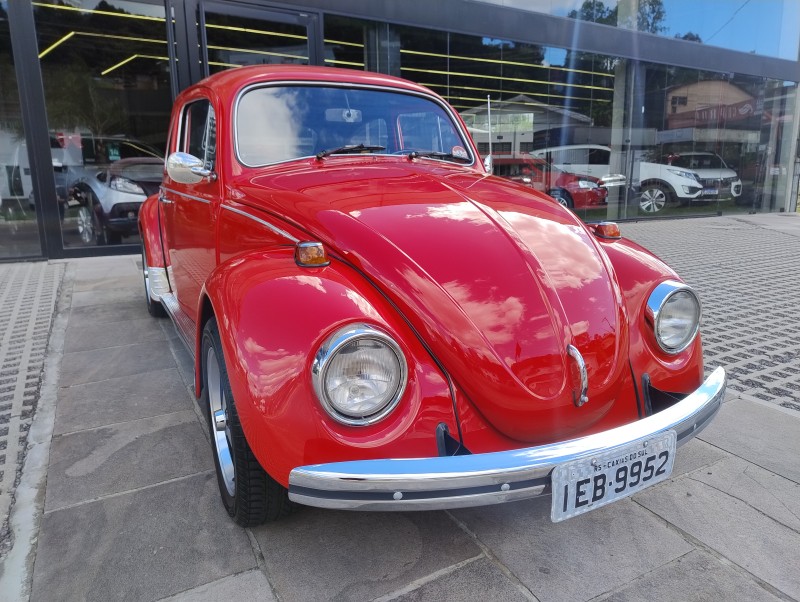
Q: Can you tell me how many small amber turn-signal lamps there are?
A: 2